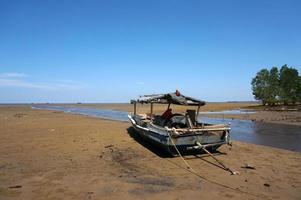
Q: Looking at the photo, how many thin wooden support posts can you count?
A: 4